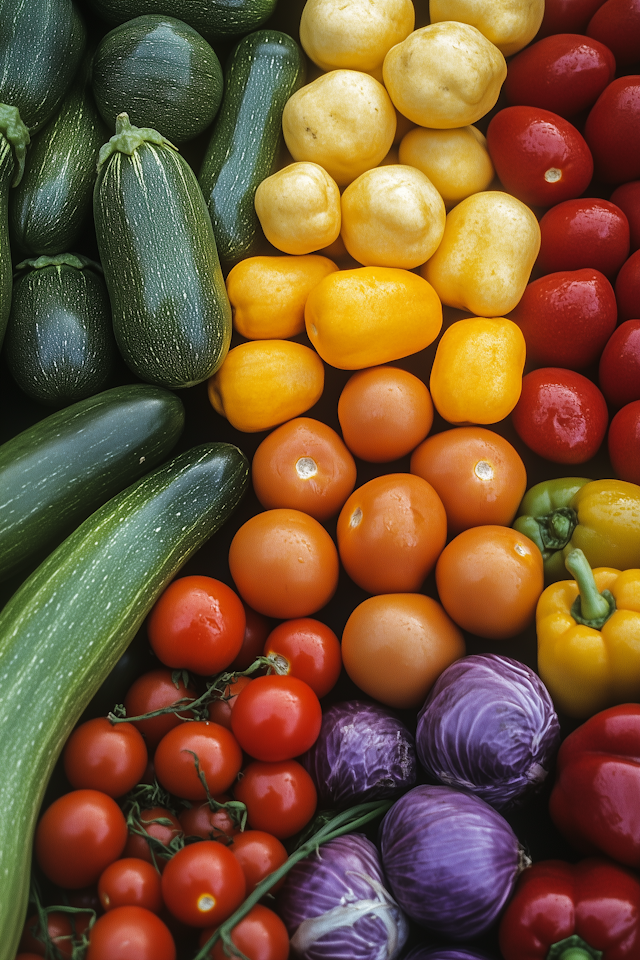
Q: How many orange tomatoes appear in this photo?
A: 7